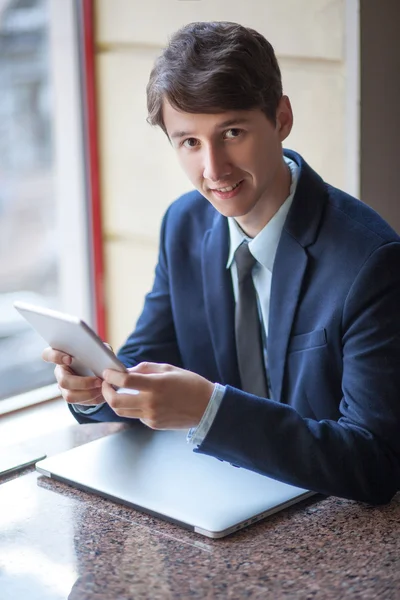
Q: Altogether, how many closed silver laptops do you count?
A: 1